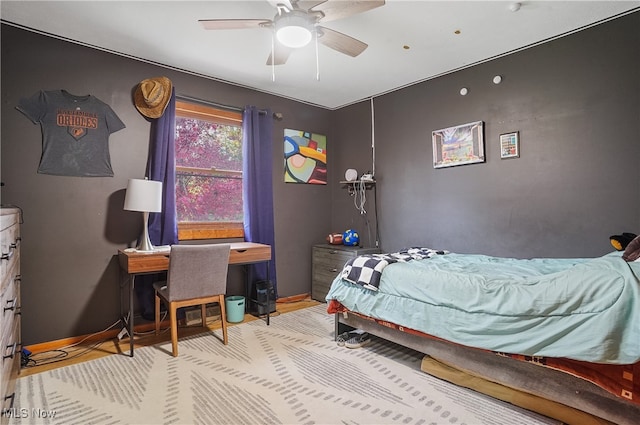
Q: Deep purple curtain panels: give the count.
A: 2